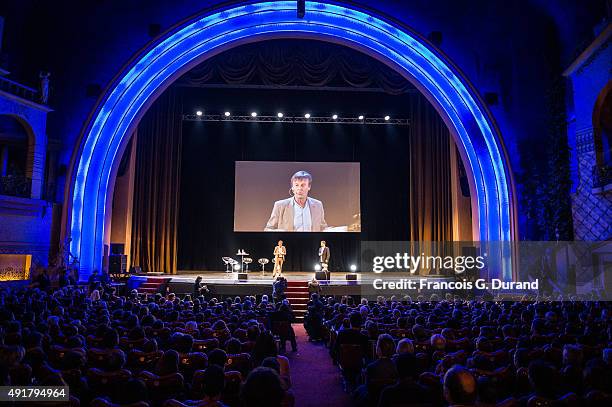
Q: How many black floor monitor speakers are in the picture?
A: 3